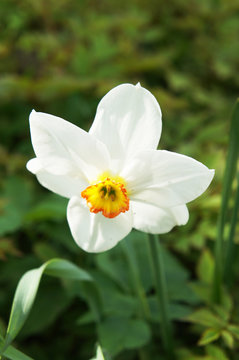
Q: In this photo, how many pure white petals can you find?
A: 6